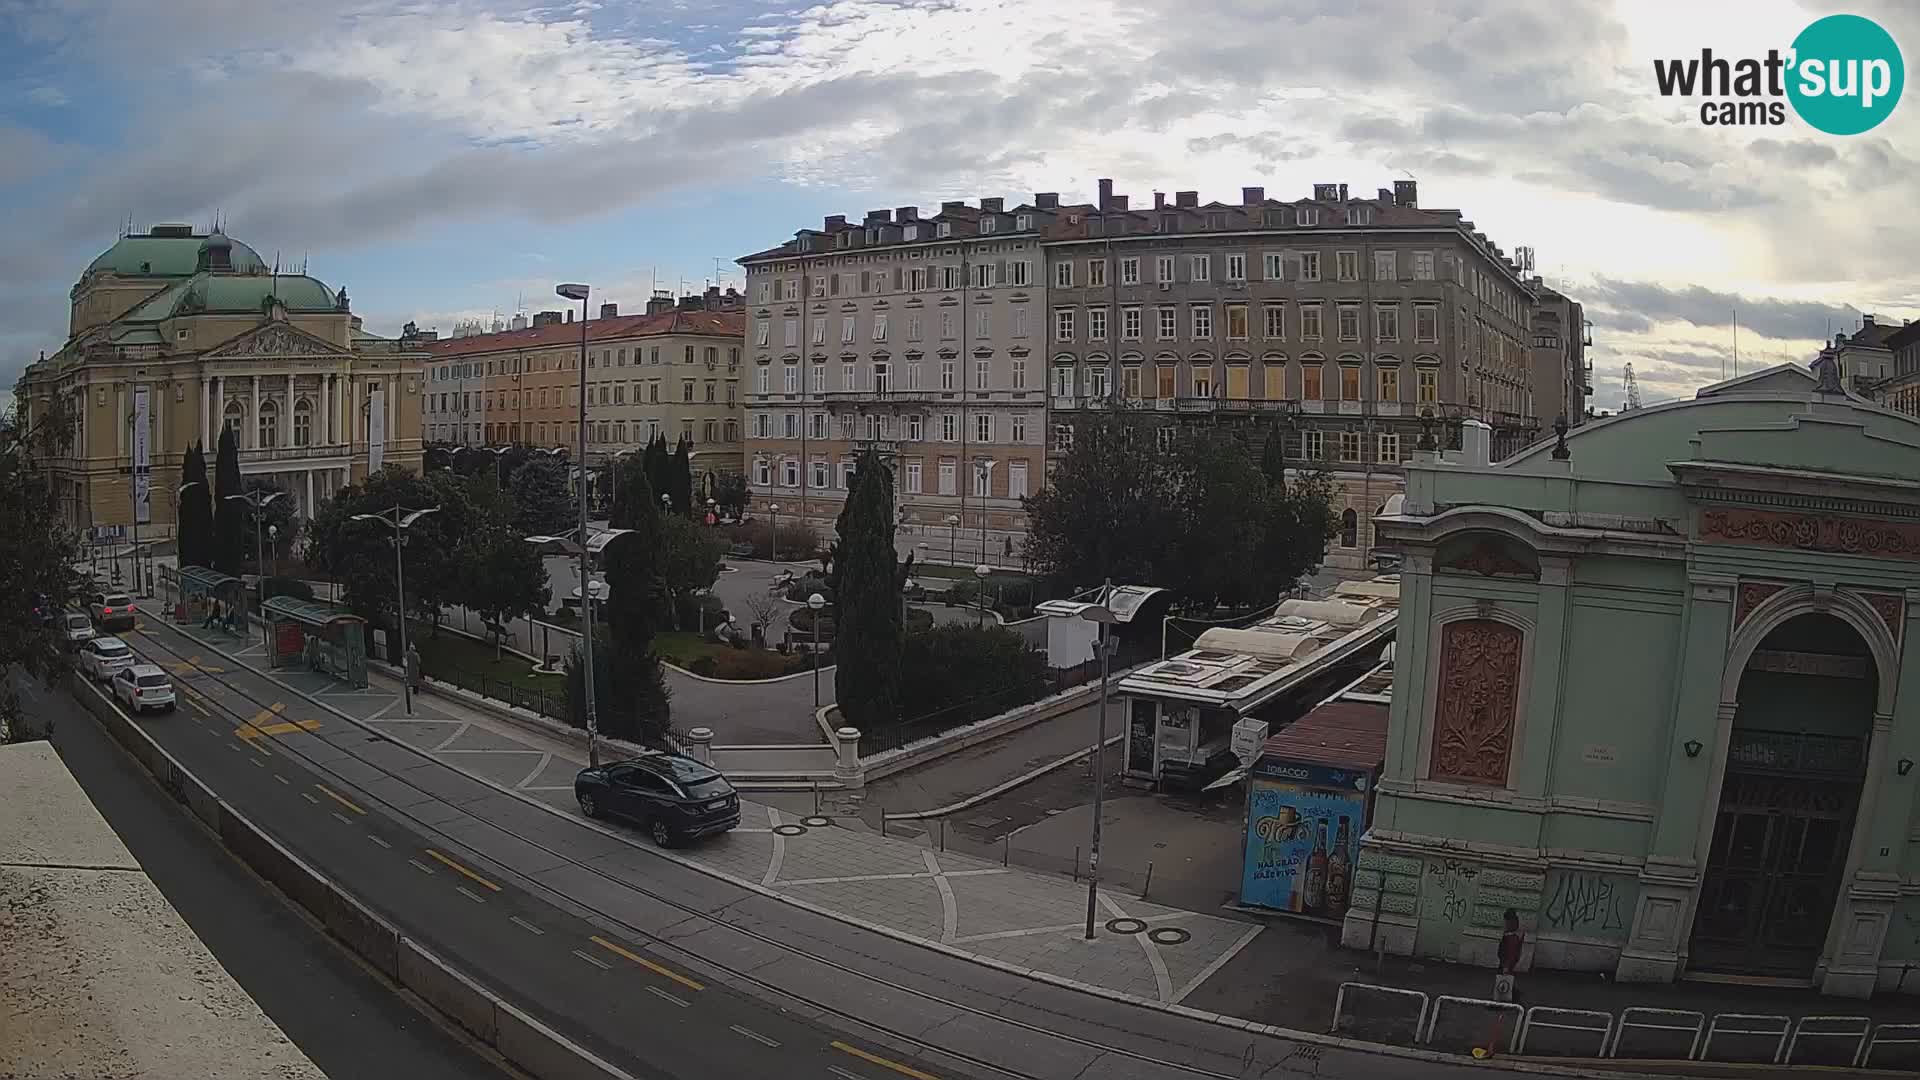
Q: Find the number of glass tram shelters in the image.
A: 2